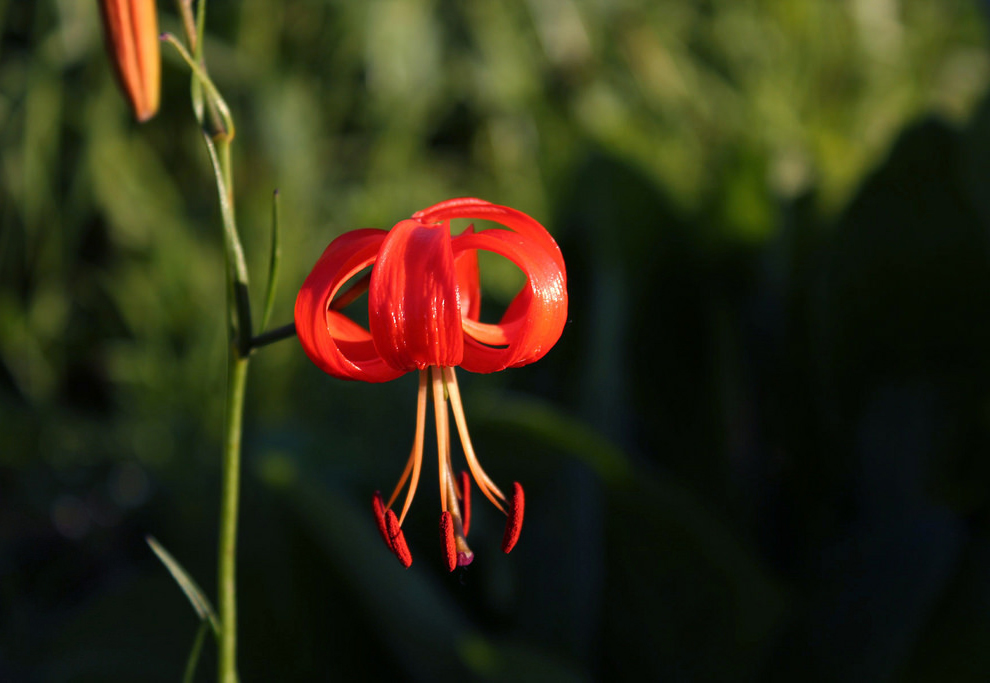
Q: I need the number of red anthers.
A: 5